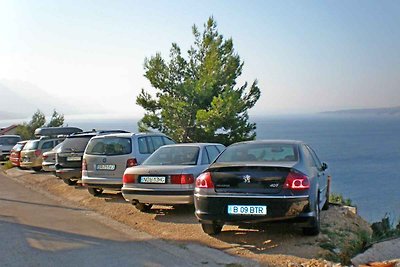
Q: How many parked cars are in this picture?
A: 8